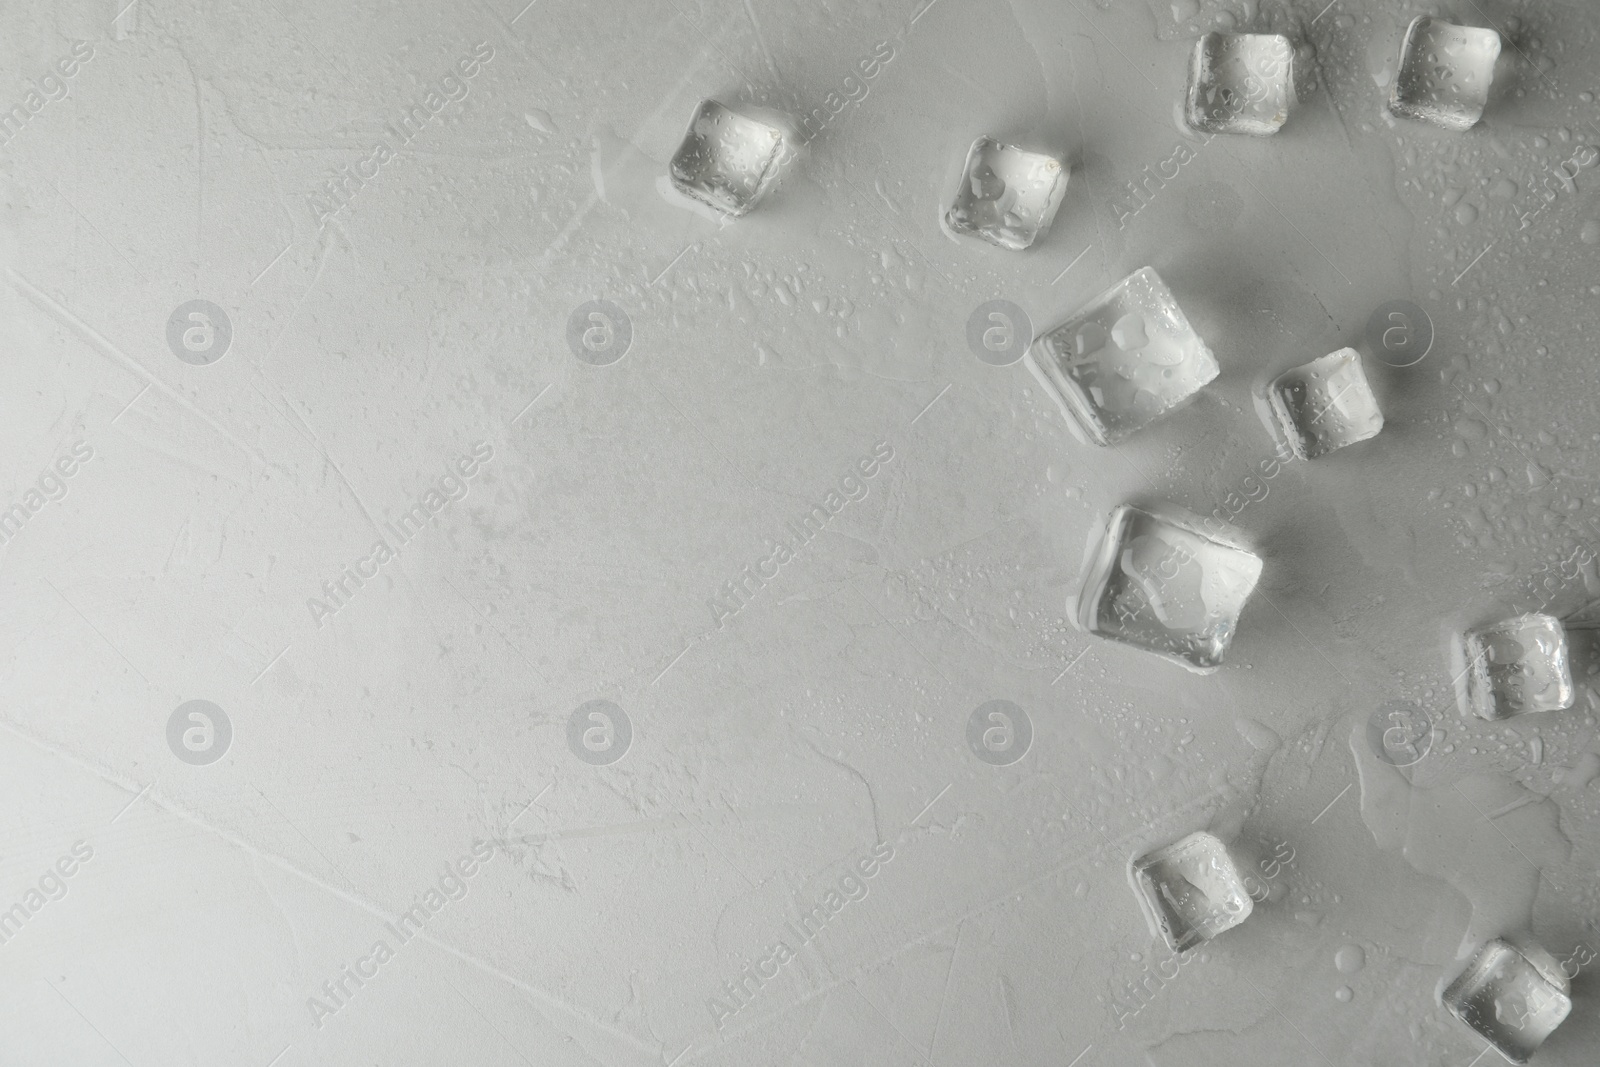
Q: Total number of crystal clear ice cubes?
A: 10